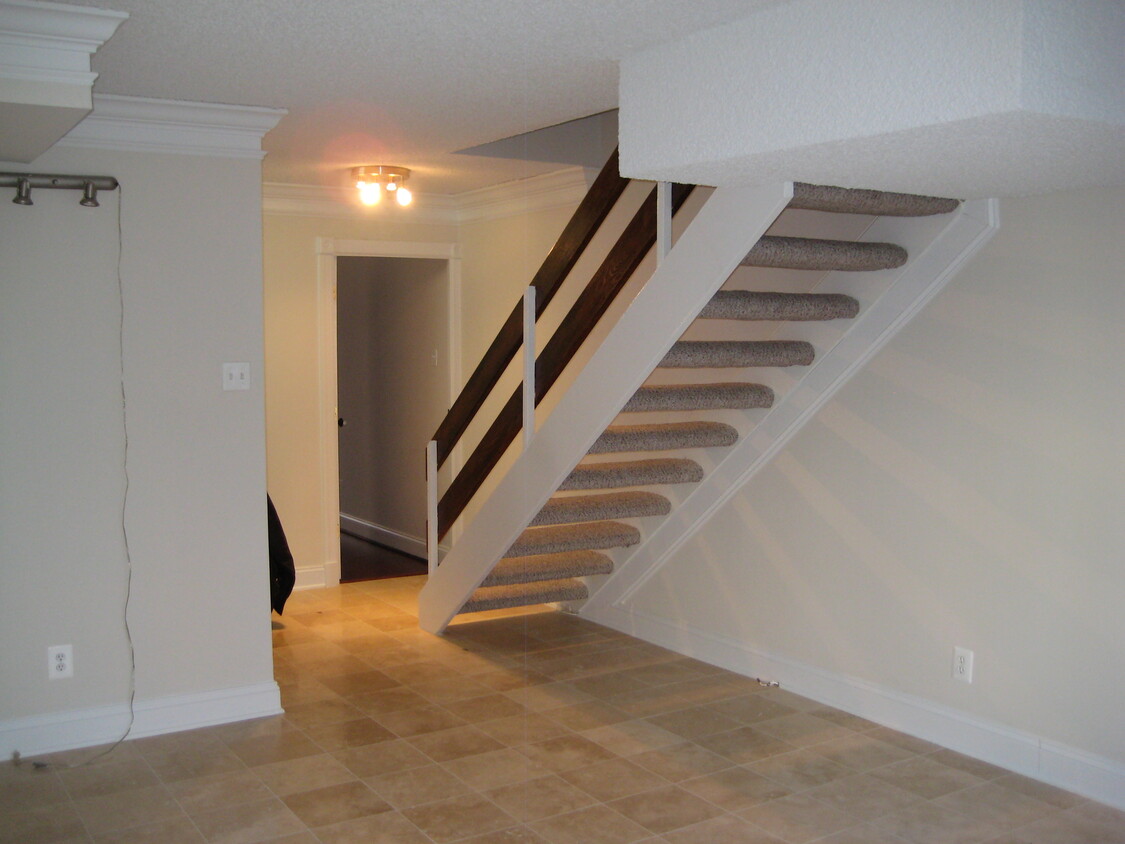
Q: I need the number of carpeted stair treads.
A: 11